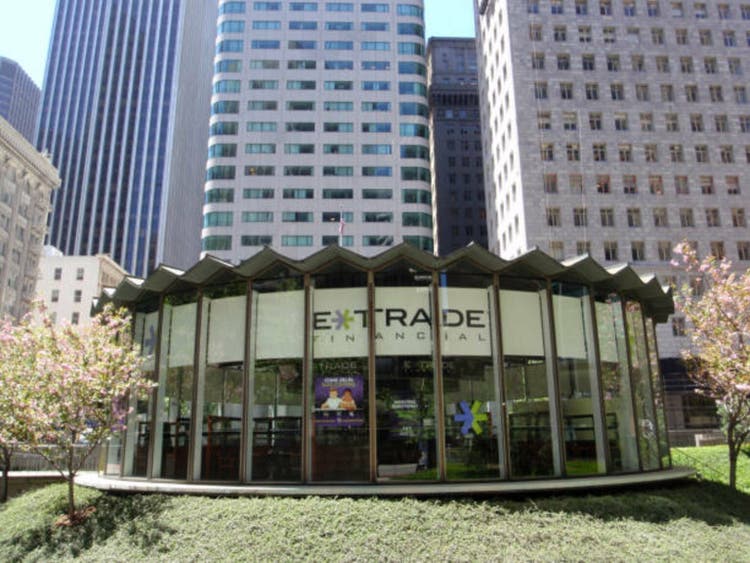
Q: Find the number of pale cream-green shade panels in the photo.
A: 10